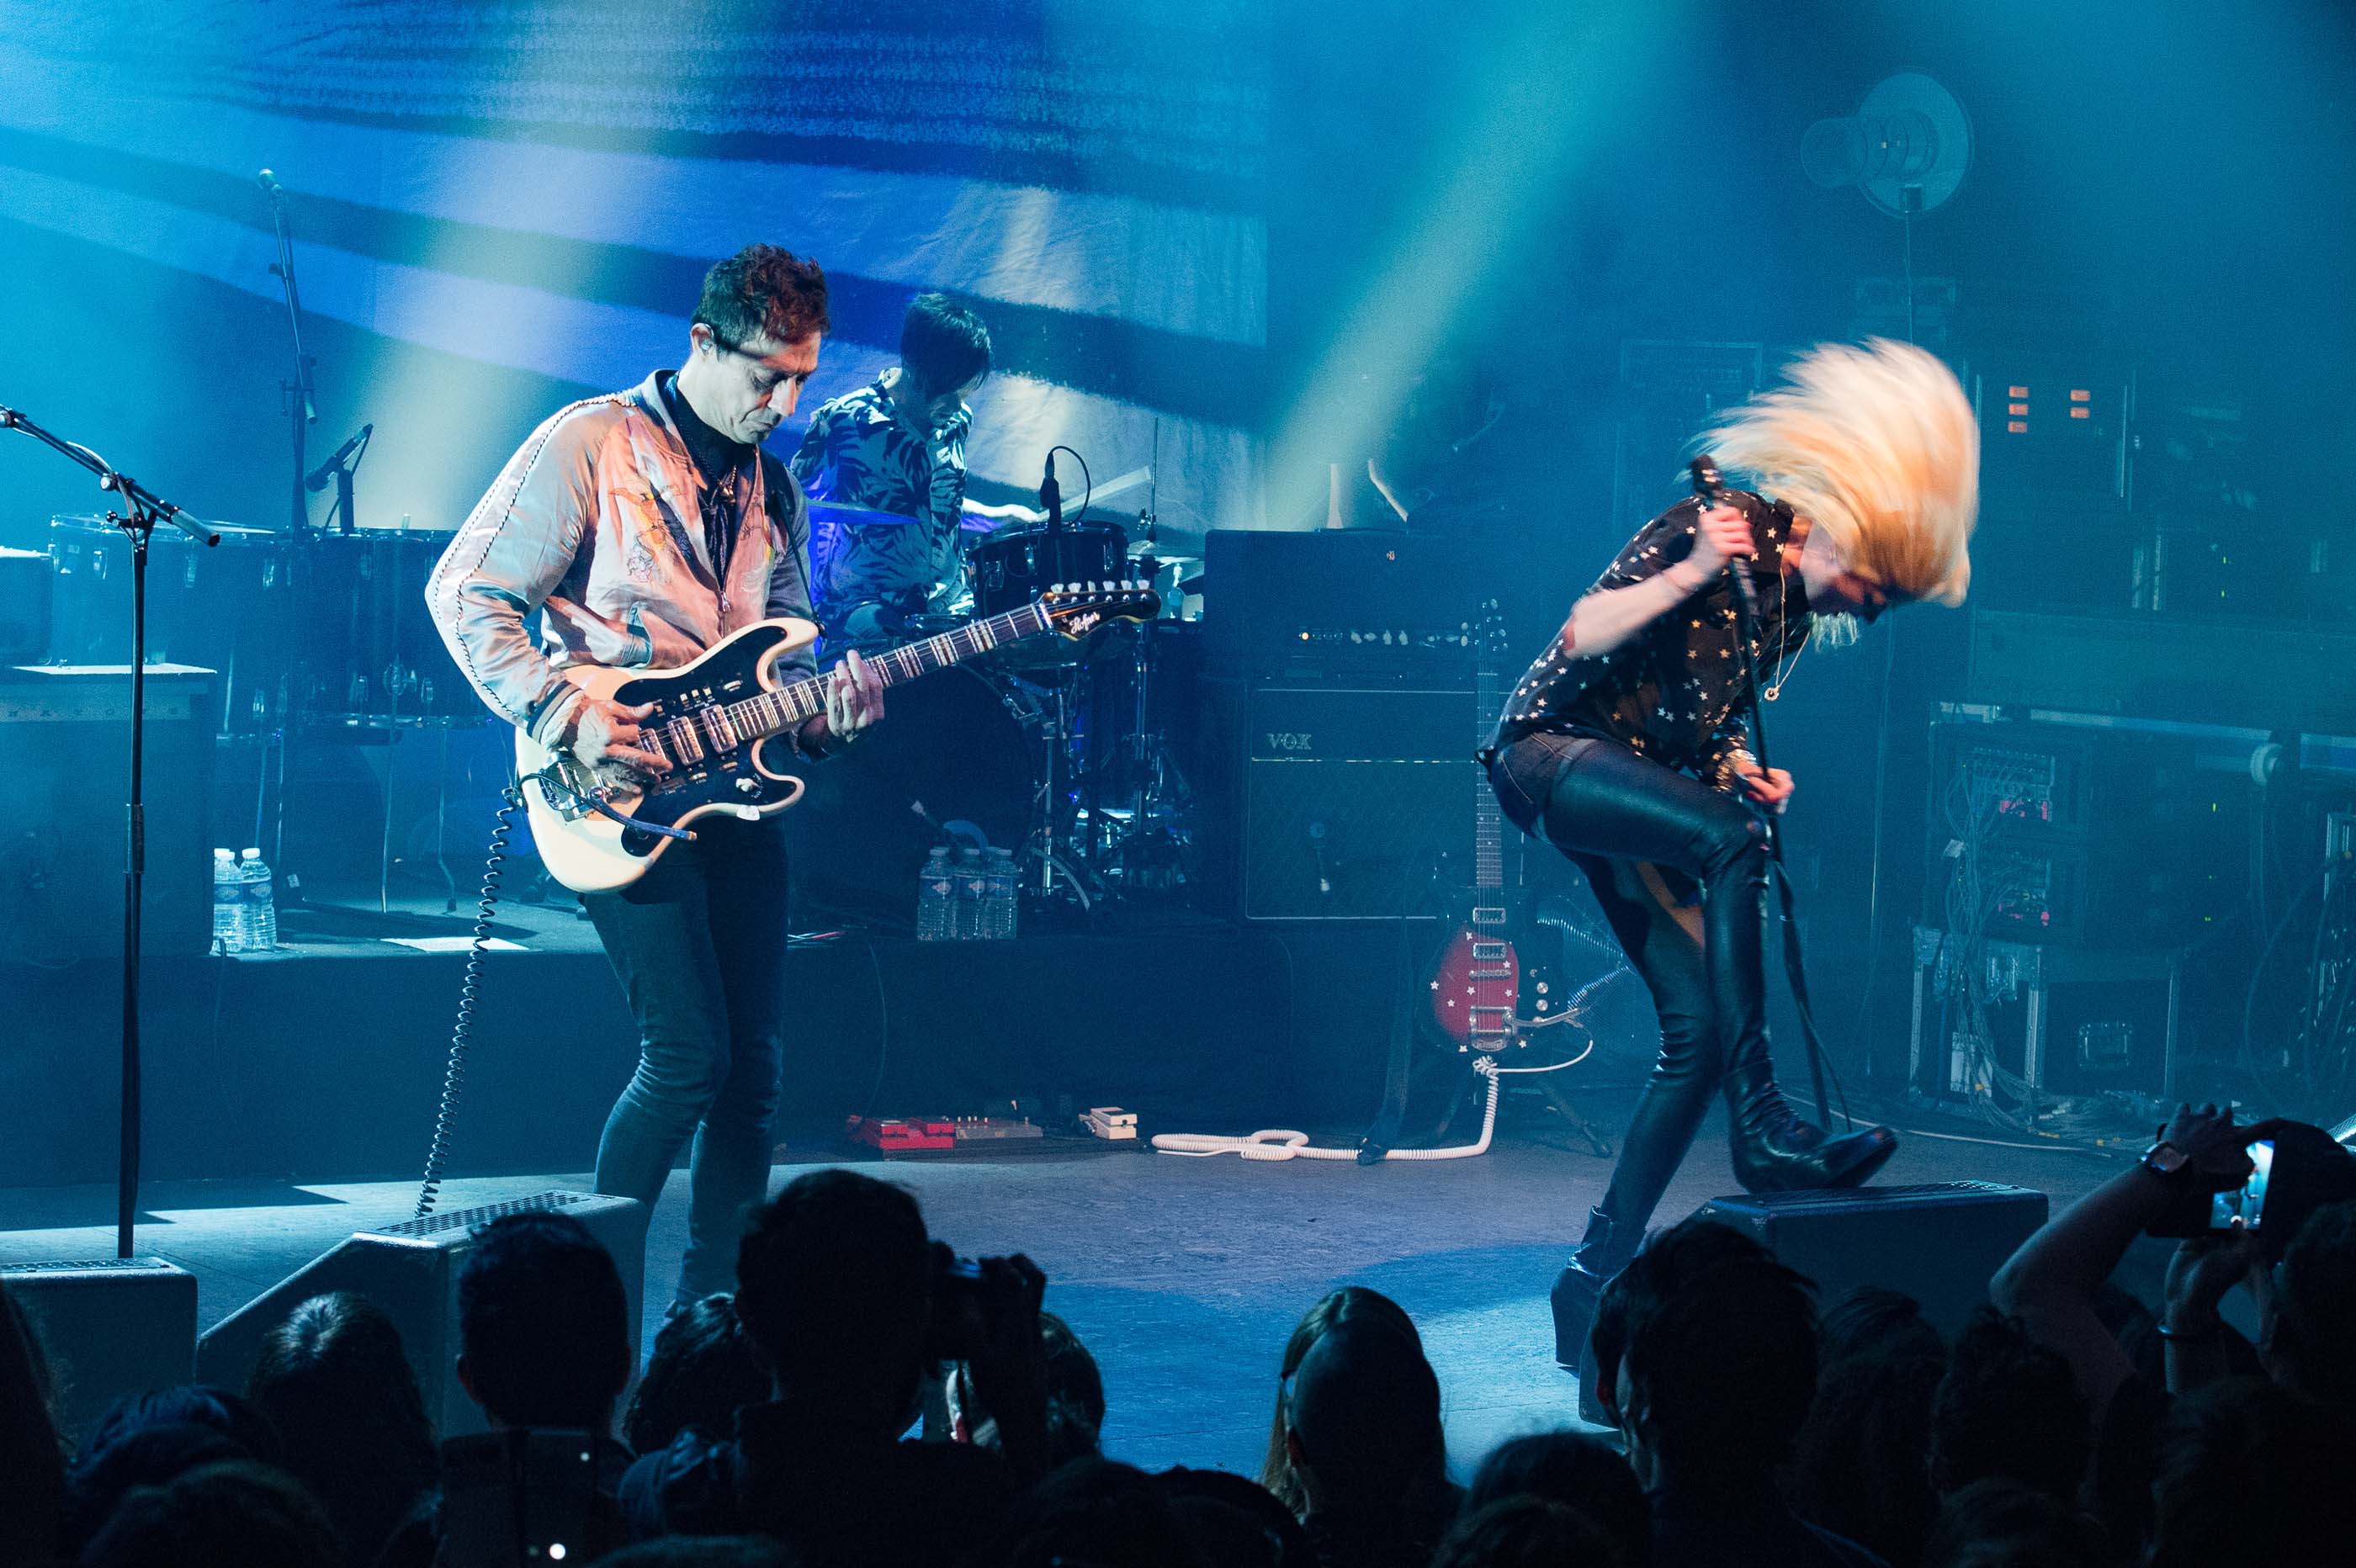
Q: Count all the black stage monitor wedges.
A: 3